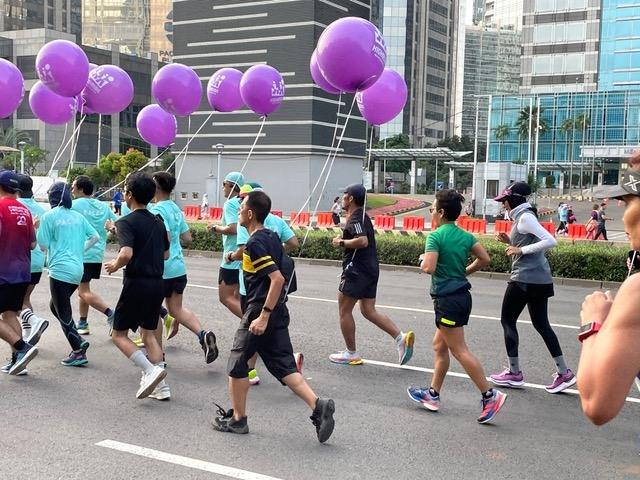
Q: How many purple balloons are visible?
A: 12